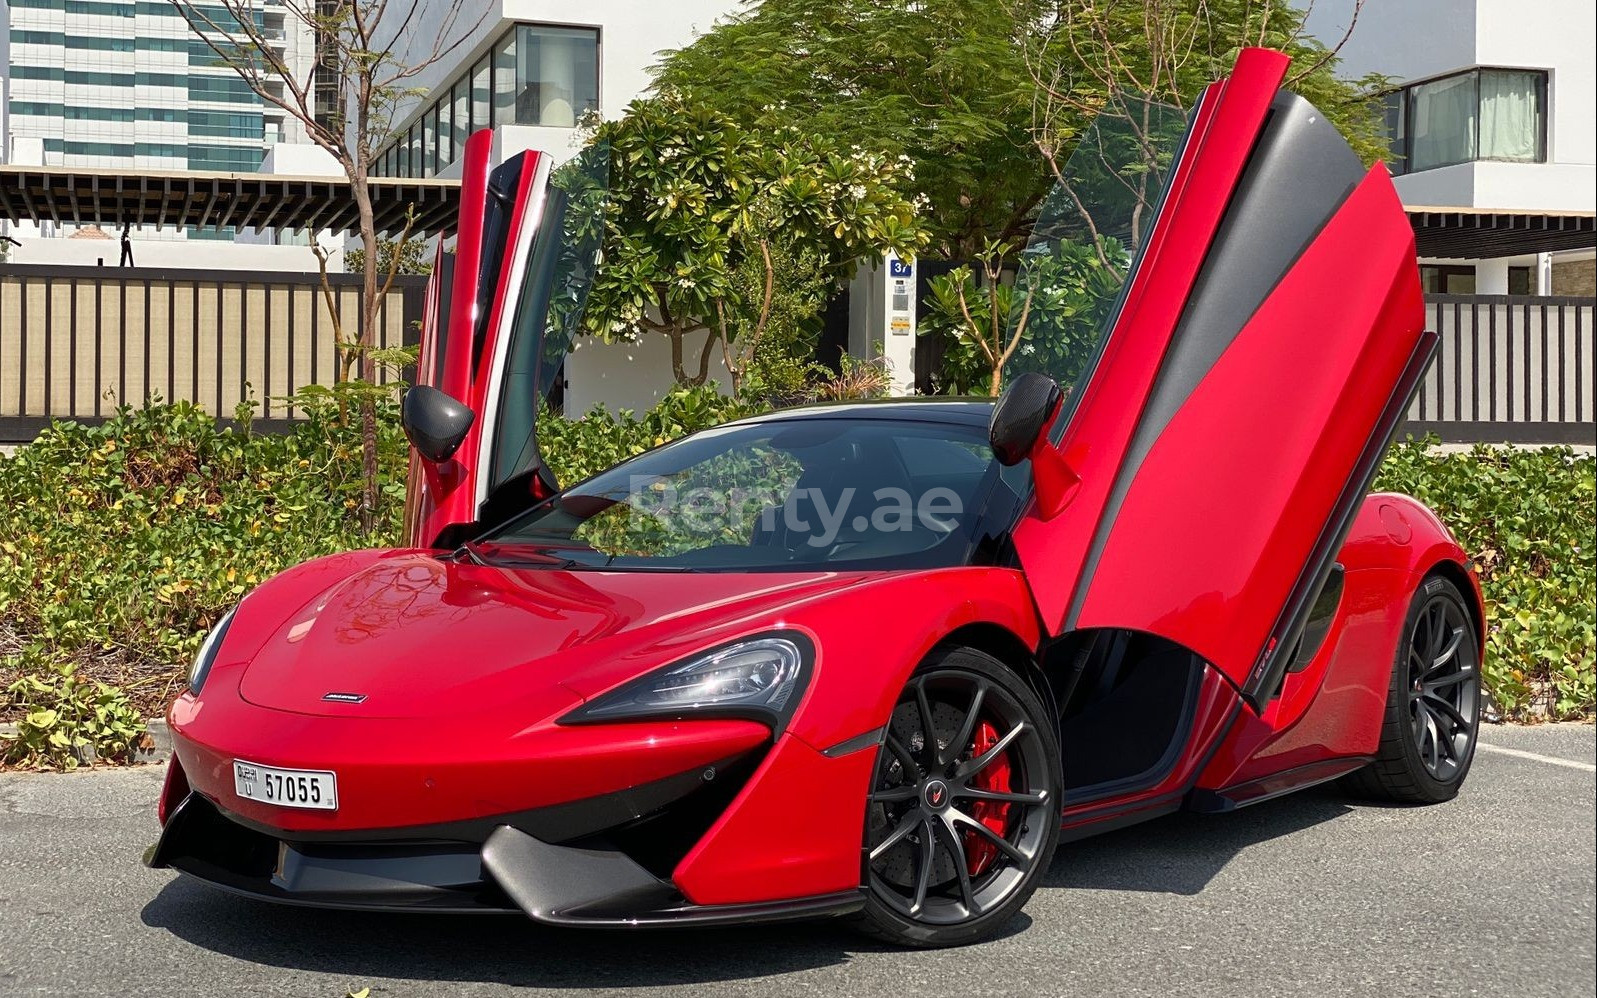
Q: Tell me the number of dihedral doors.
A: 2